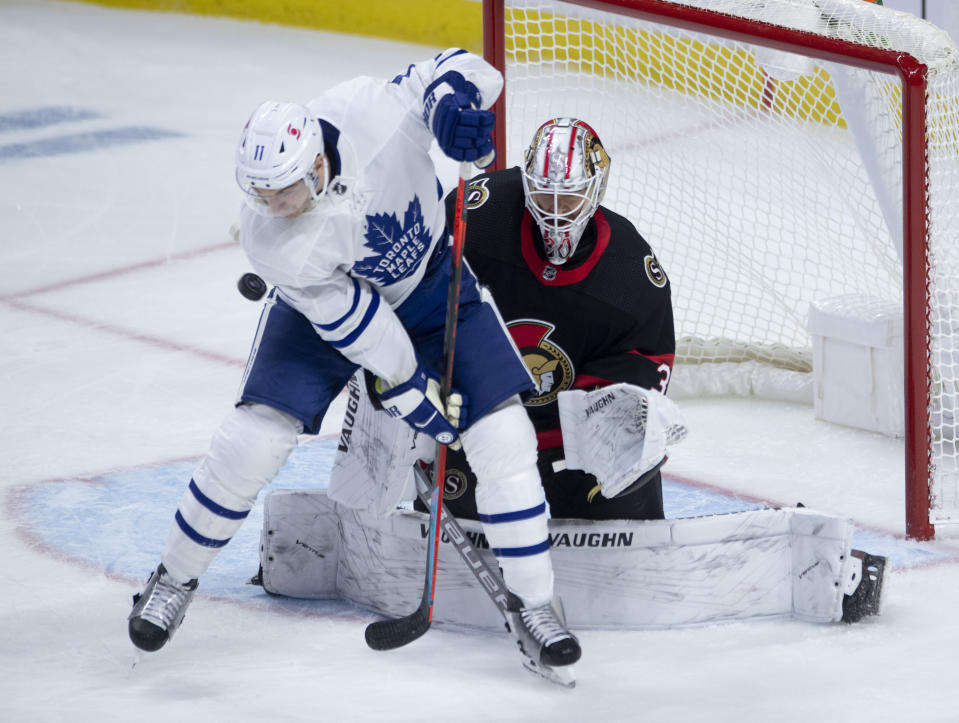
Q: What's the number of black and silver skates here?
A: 2